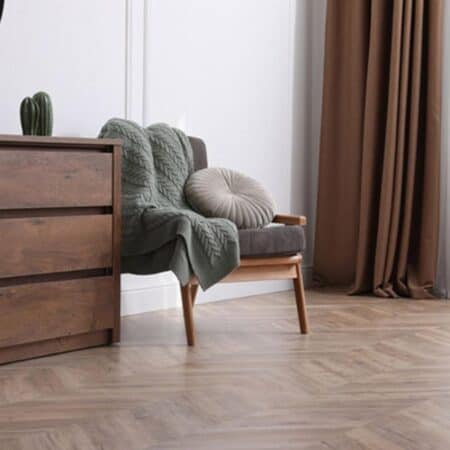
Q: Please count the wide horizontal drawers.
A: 3